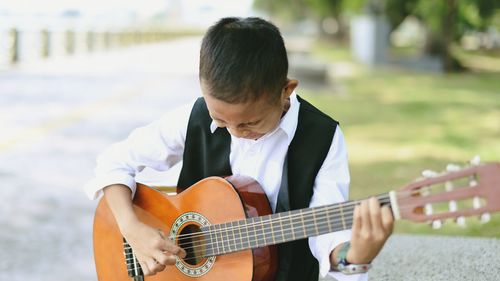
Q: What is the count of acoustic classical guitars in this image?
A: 1